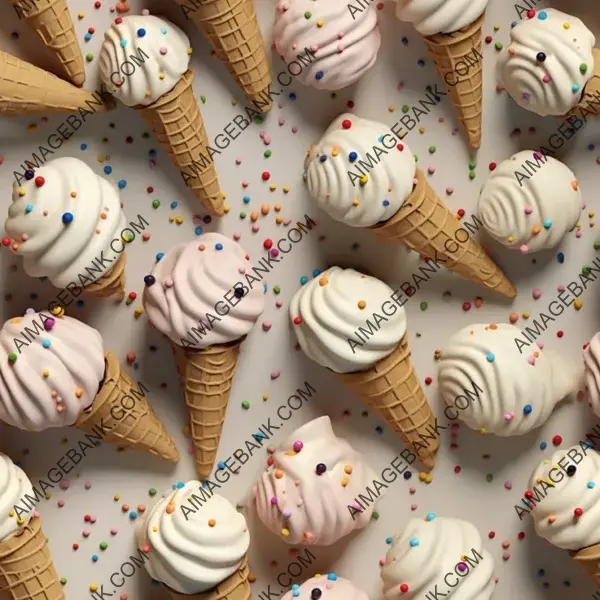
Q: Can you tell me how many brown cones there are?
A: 14